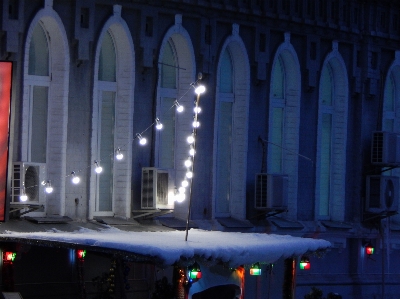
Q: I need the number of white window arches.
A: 7